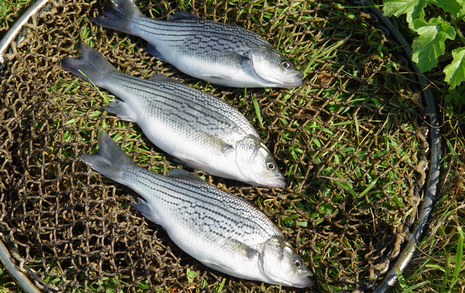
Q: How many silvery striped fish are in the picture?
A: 3